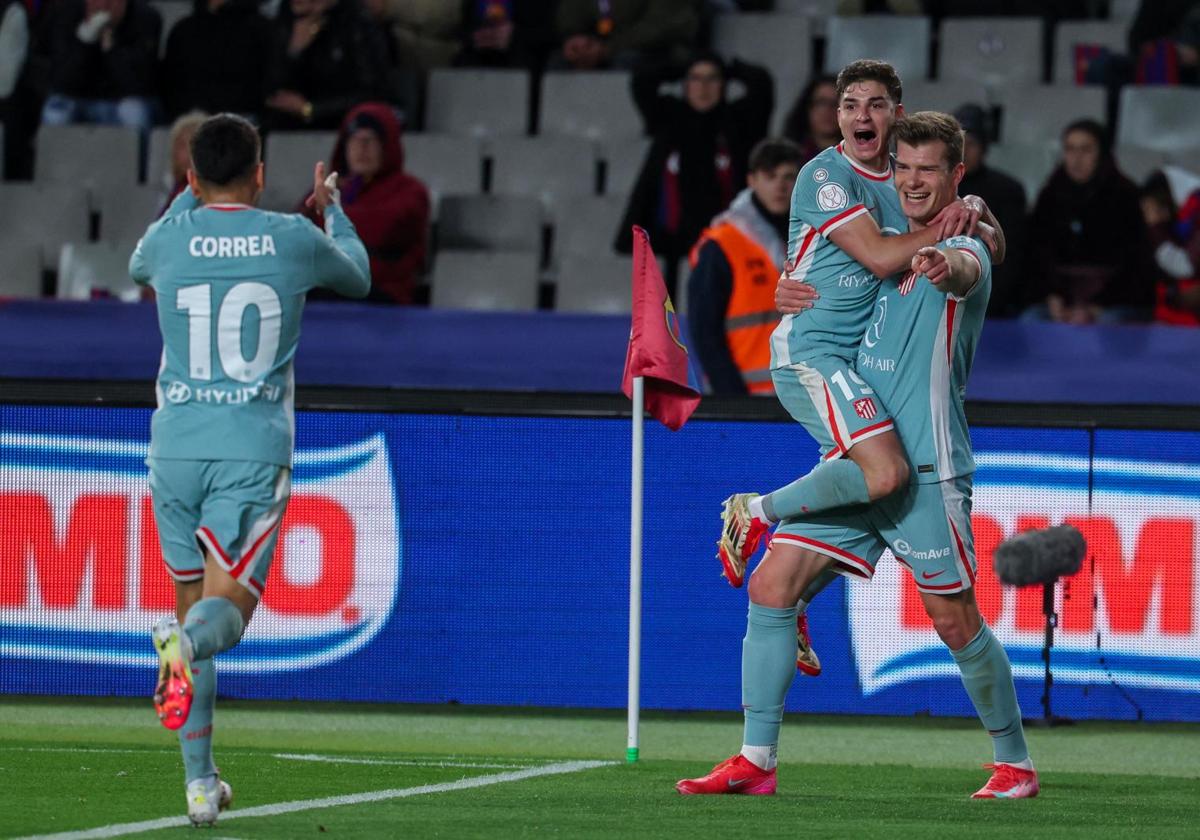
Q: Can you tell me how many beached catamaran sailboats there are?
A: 0